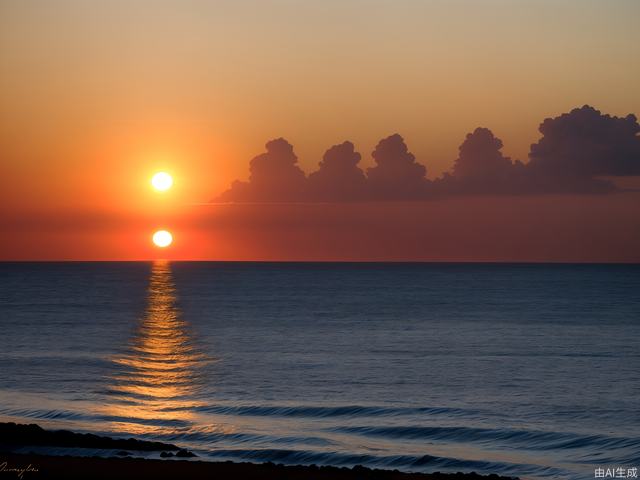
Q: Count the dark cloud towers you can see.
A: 5